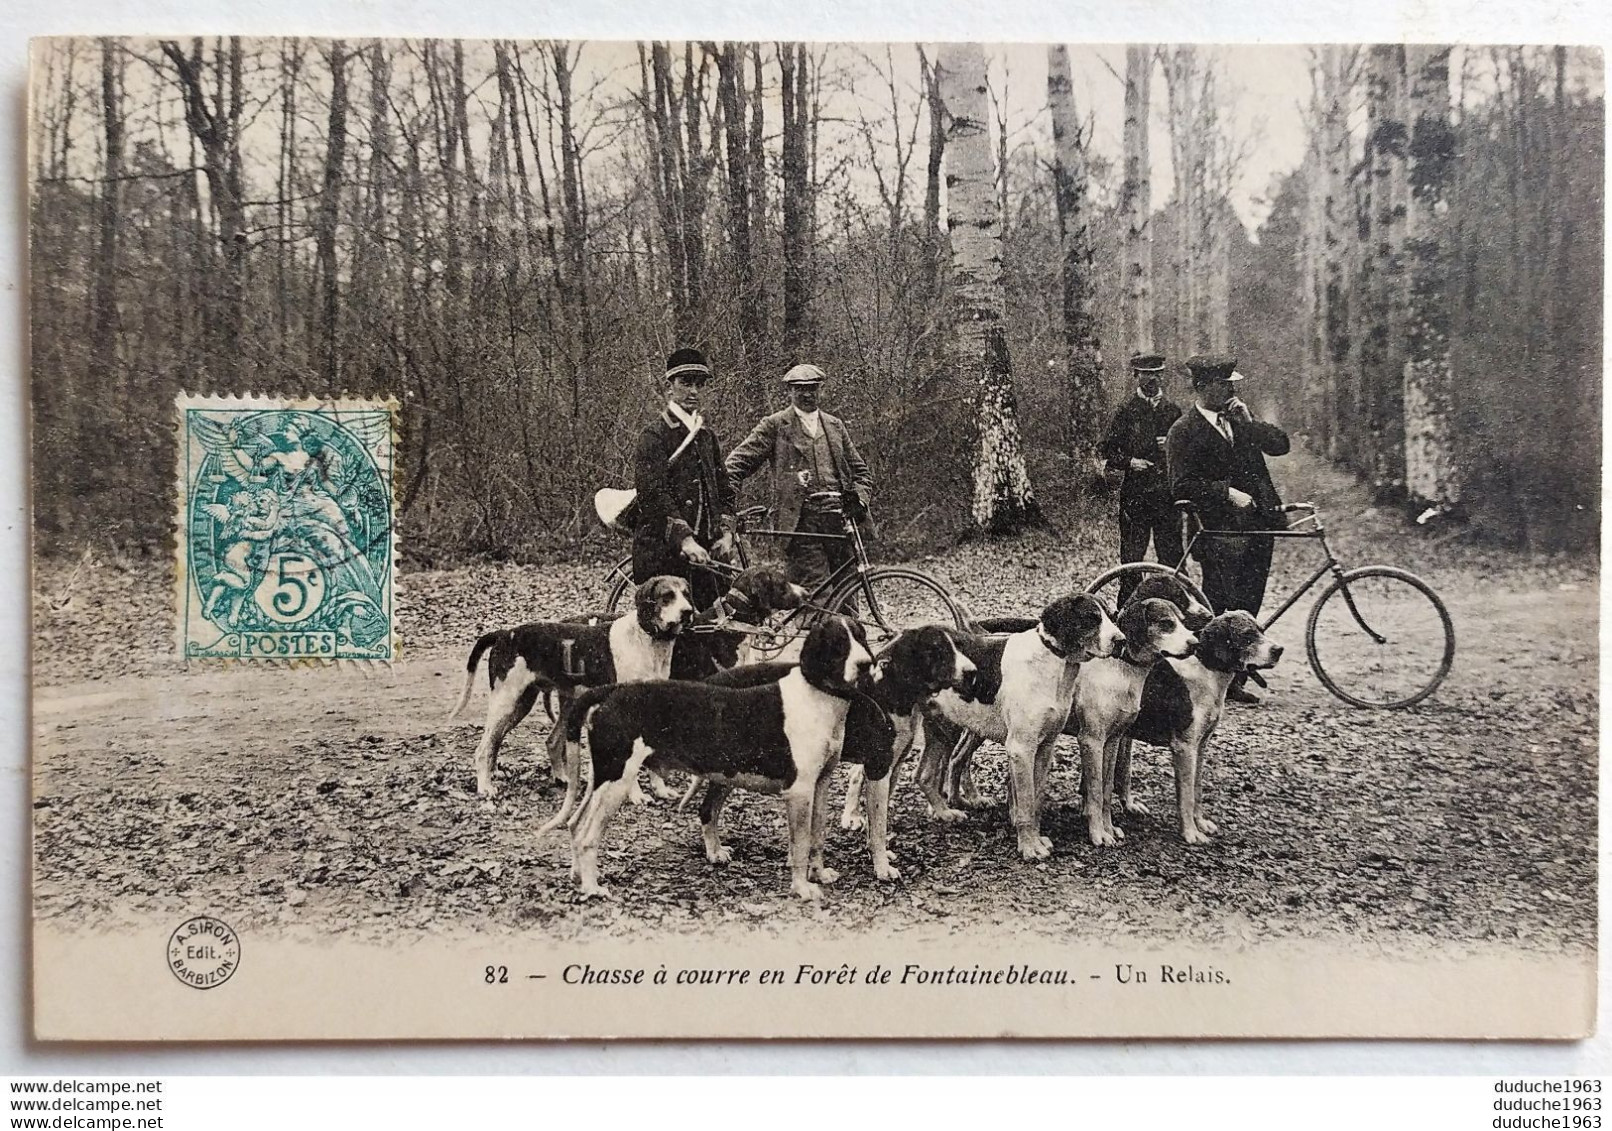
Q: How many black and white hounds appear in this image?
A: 8